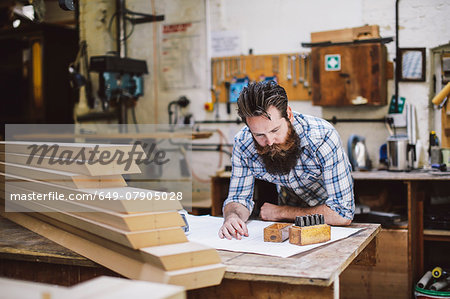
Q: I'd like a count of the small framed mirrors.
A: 1